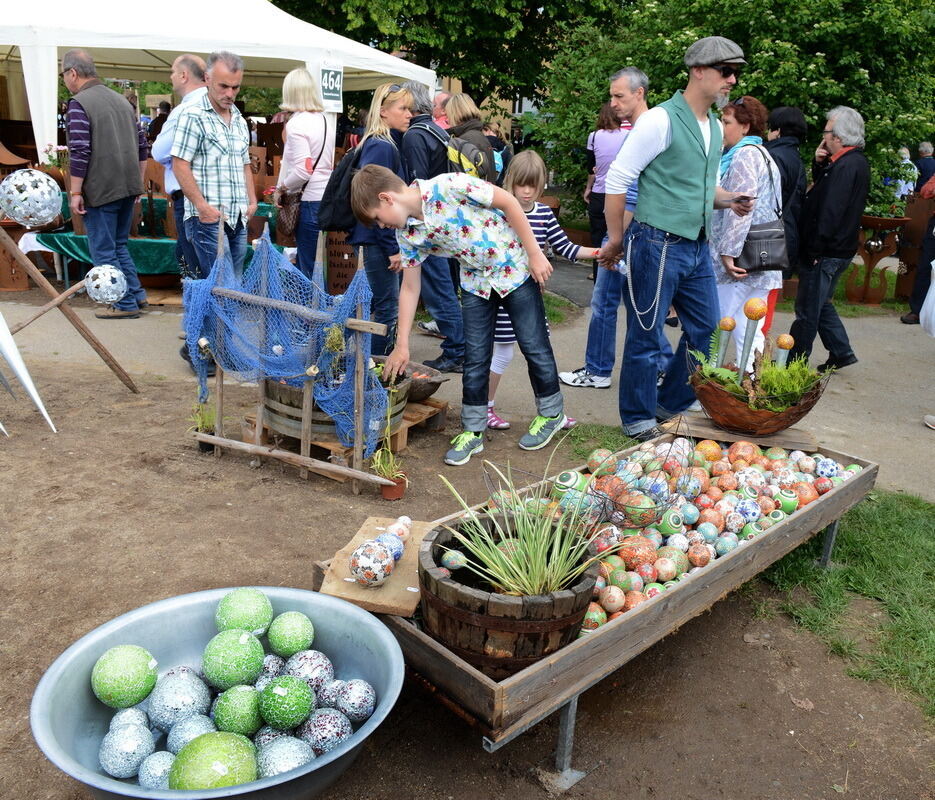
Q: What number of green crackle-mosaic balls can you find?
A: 7